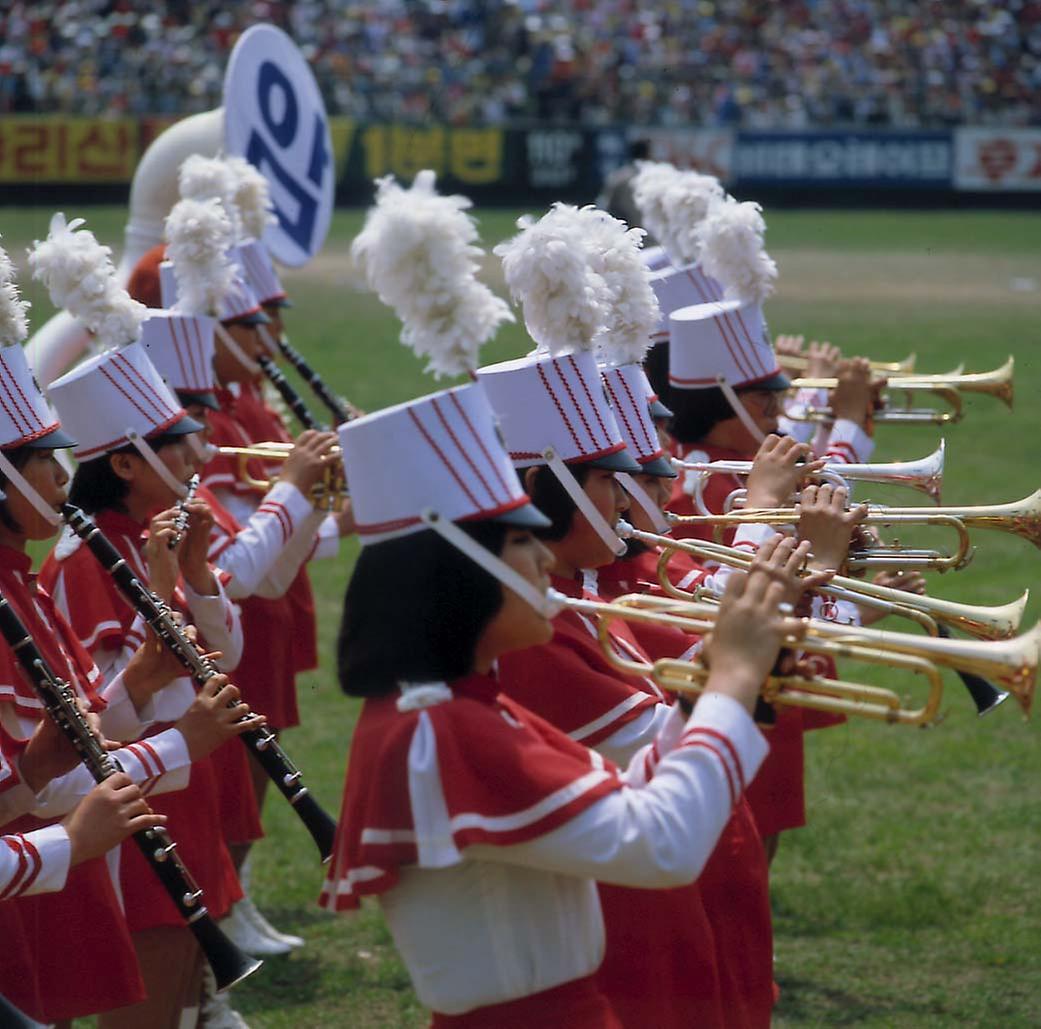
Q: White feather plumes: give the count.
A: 11